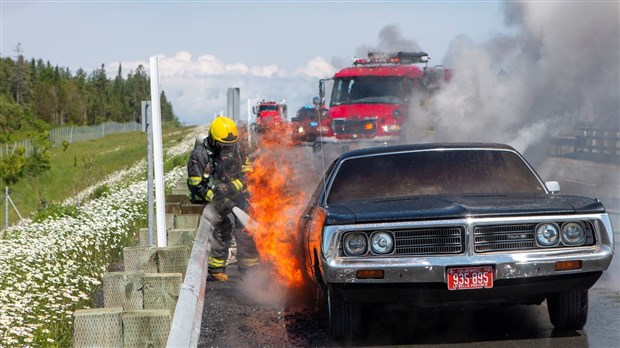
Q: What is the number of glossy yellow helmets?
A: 1